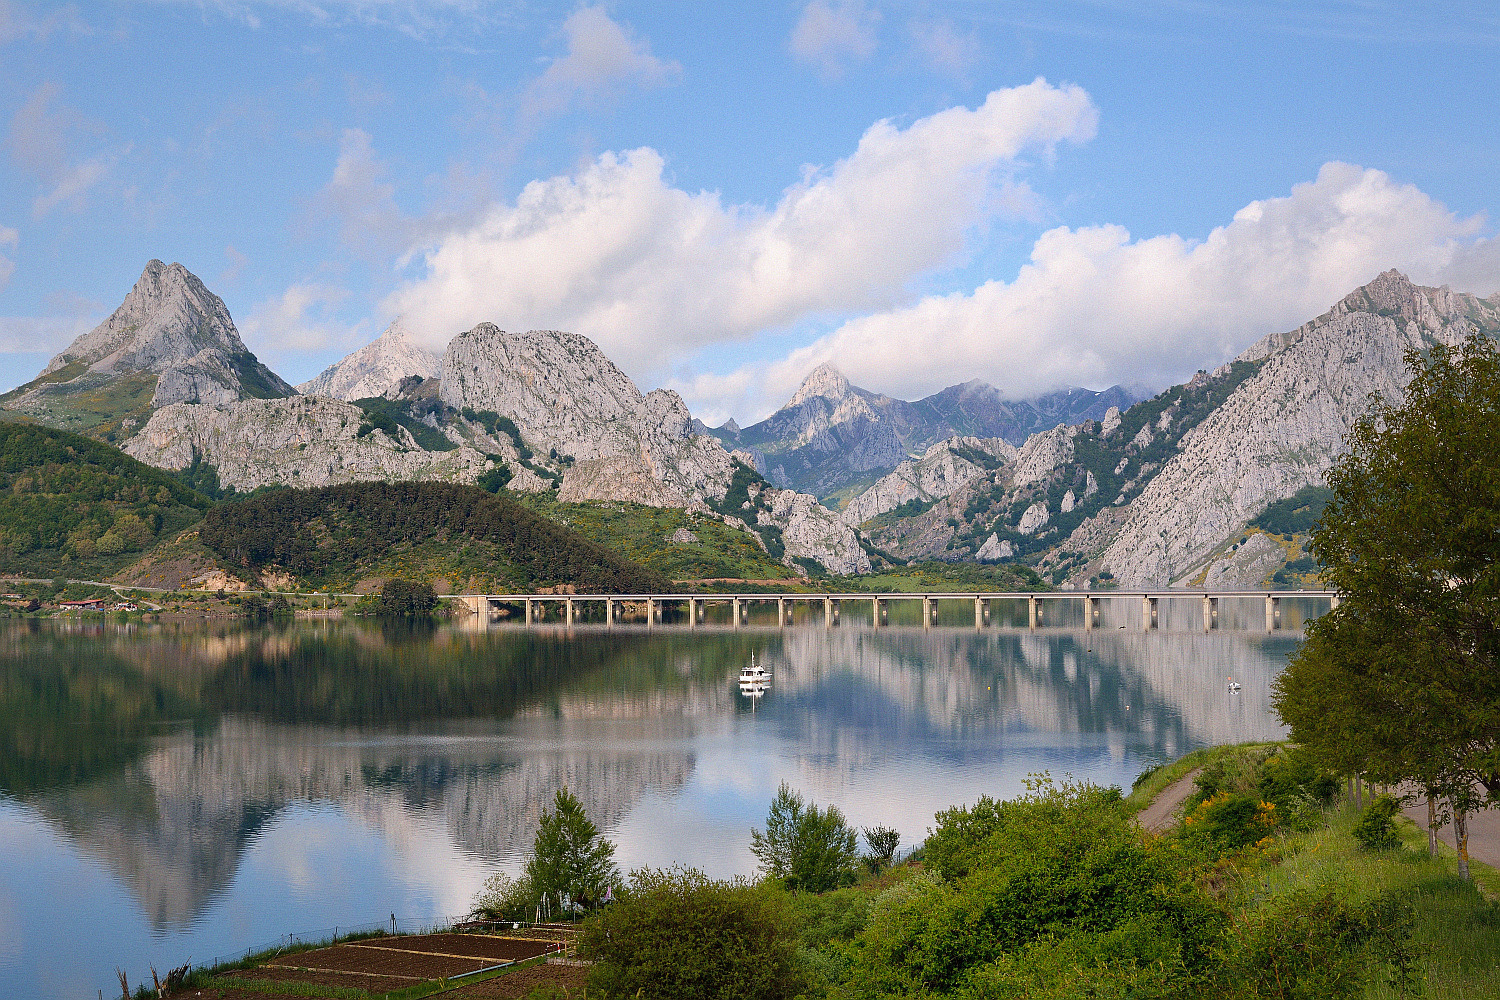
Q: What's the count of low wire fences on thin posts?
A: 1